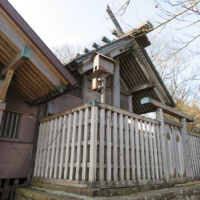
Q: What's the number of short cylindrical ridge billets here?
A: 5